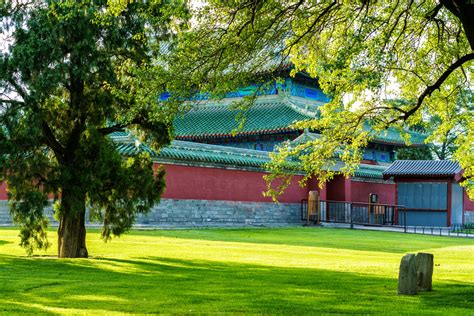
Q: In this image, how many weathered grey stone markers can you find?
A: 2